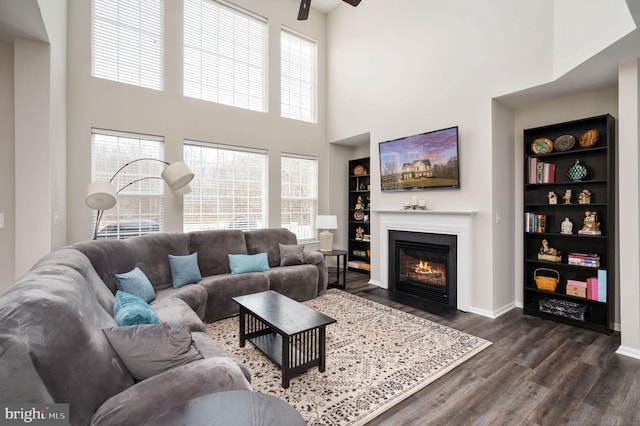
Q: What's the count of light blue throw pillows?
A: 4